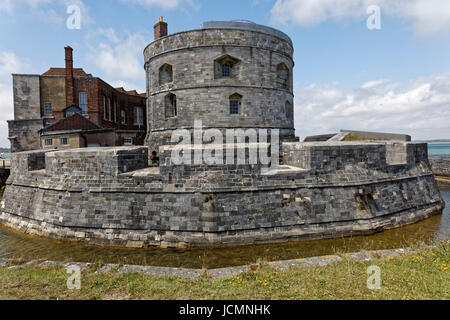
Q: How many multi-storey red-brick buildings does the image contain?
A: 1